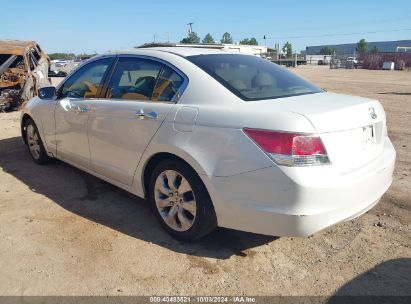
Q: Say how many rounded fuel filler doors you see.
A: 1